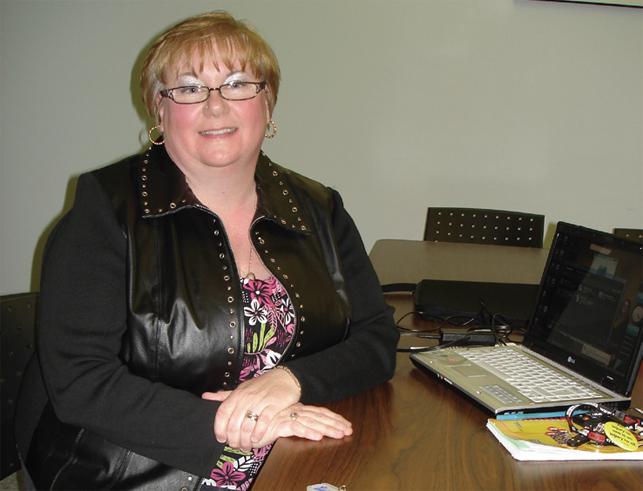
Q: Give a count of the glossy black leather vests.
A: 1